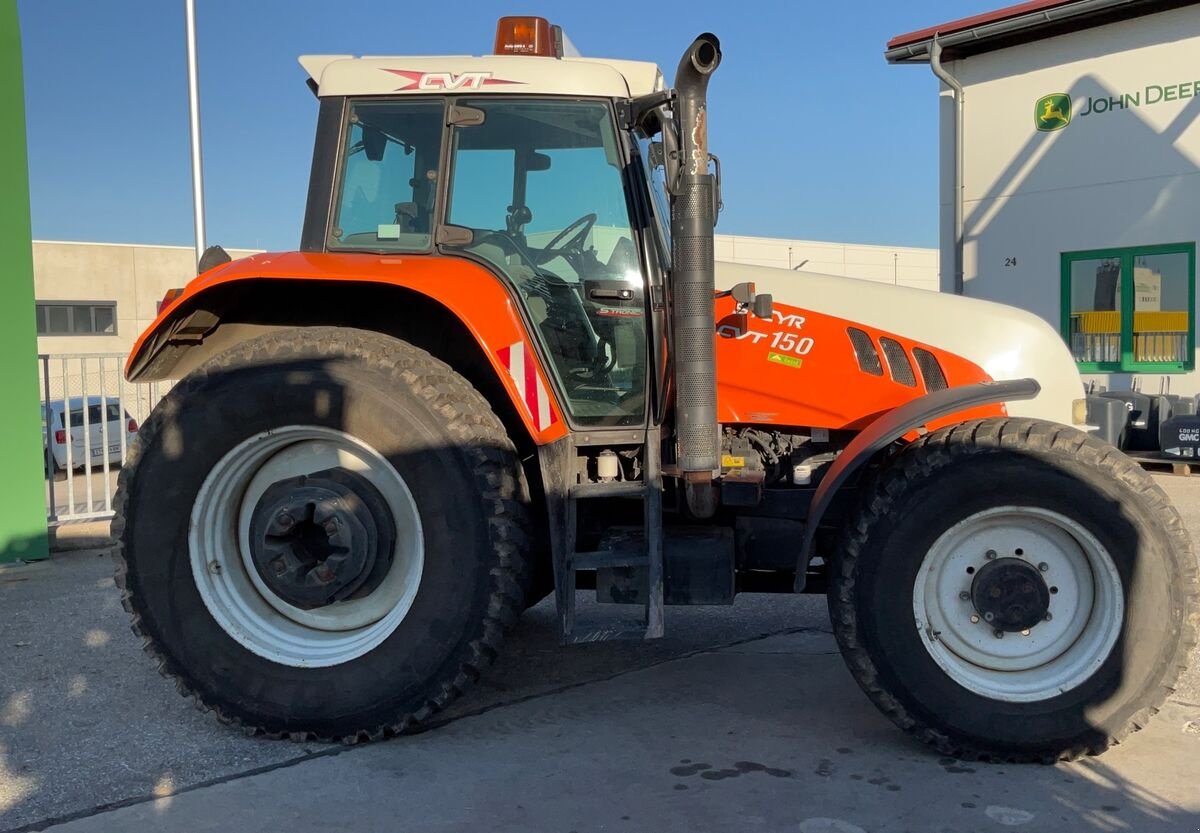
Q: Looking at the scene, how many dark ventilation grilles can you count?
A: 3